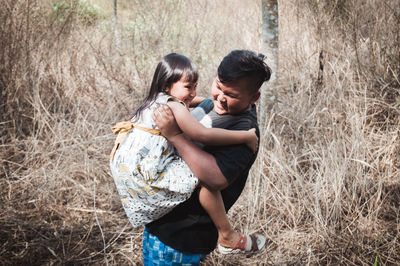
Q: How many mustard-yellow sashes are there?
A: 1